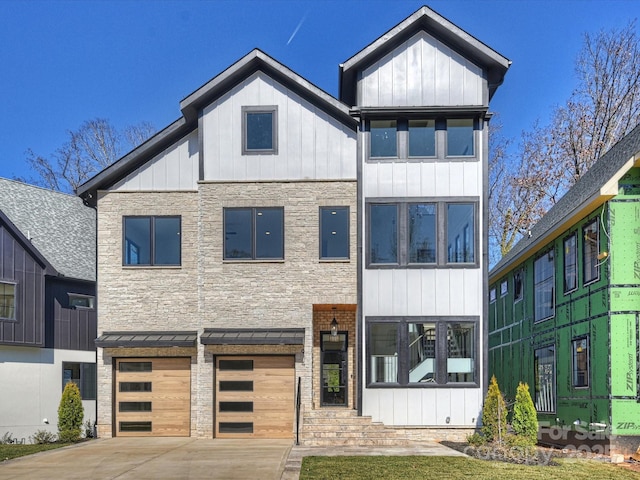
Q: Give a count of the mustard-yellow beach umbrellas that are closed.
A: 0